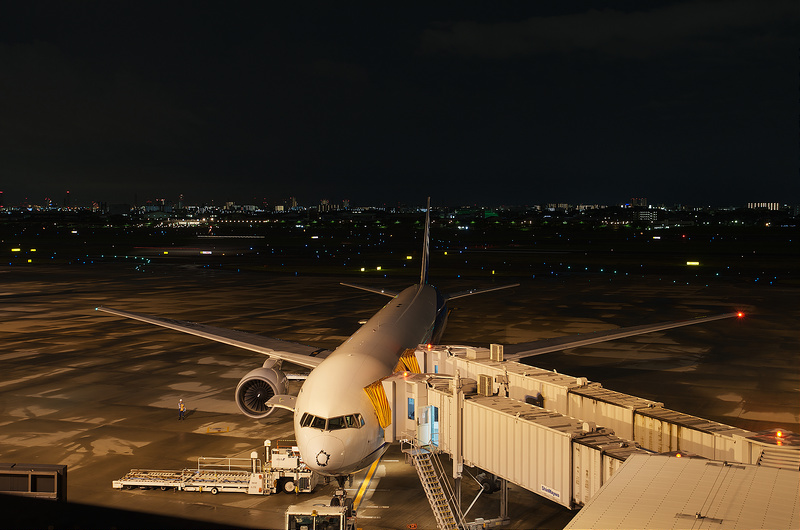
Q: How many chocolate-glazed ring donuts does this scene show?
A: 0